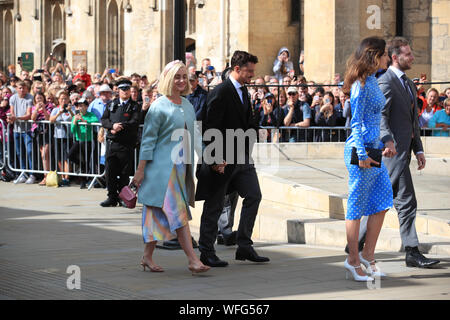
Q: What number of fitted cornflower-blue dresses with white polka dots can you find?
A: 1